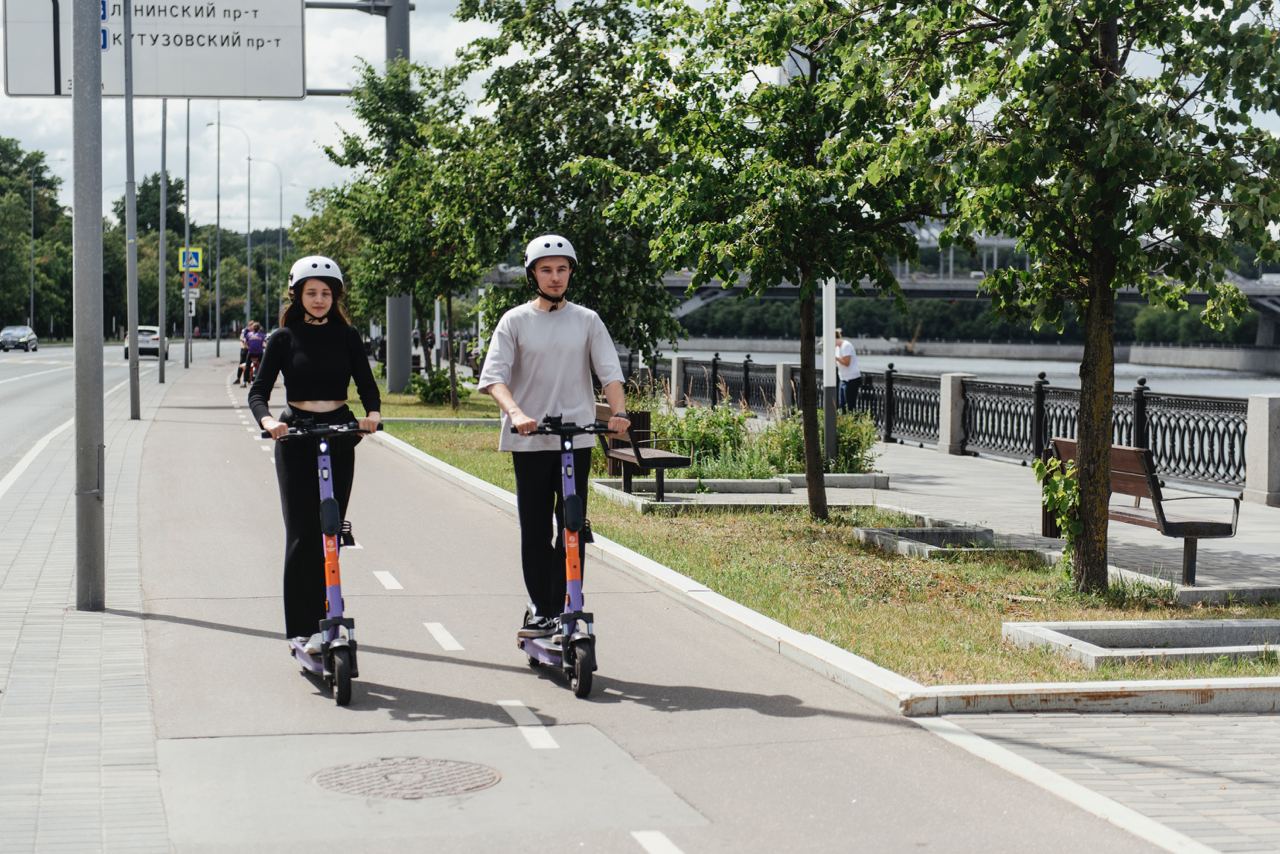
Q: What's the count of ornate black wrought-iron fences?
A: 1